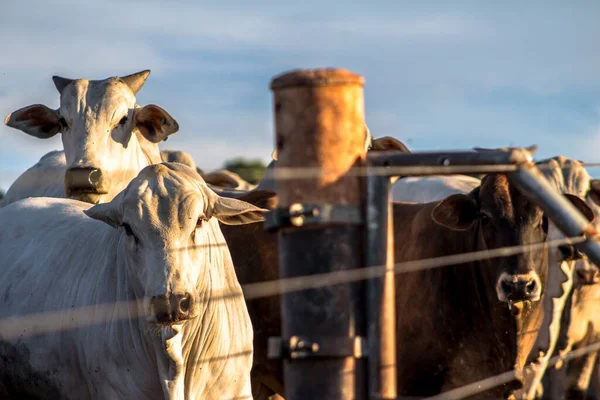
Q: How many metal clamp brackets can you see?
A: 2